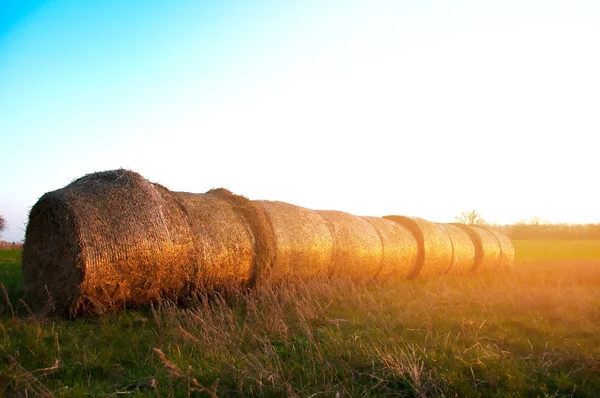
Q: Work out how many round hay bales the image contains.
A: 9